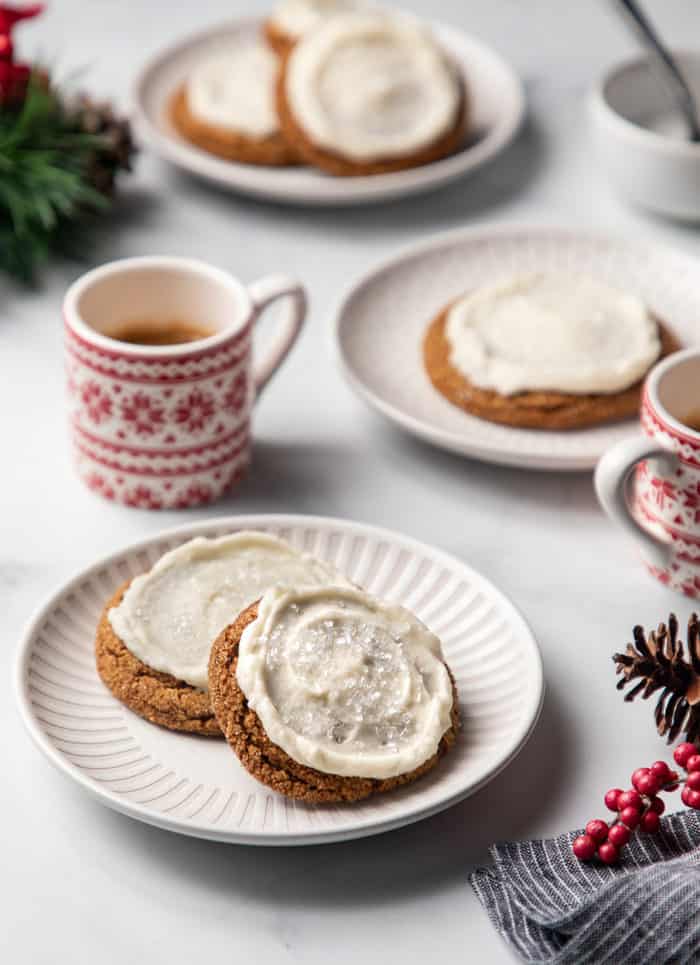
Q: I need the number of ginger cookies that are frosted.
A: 6